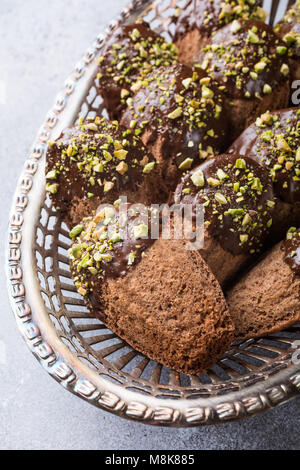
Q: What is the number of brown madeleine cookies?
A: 10